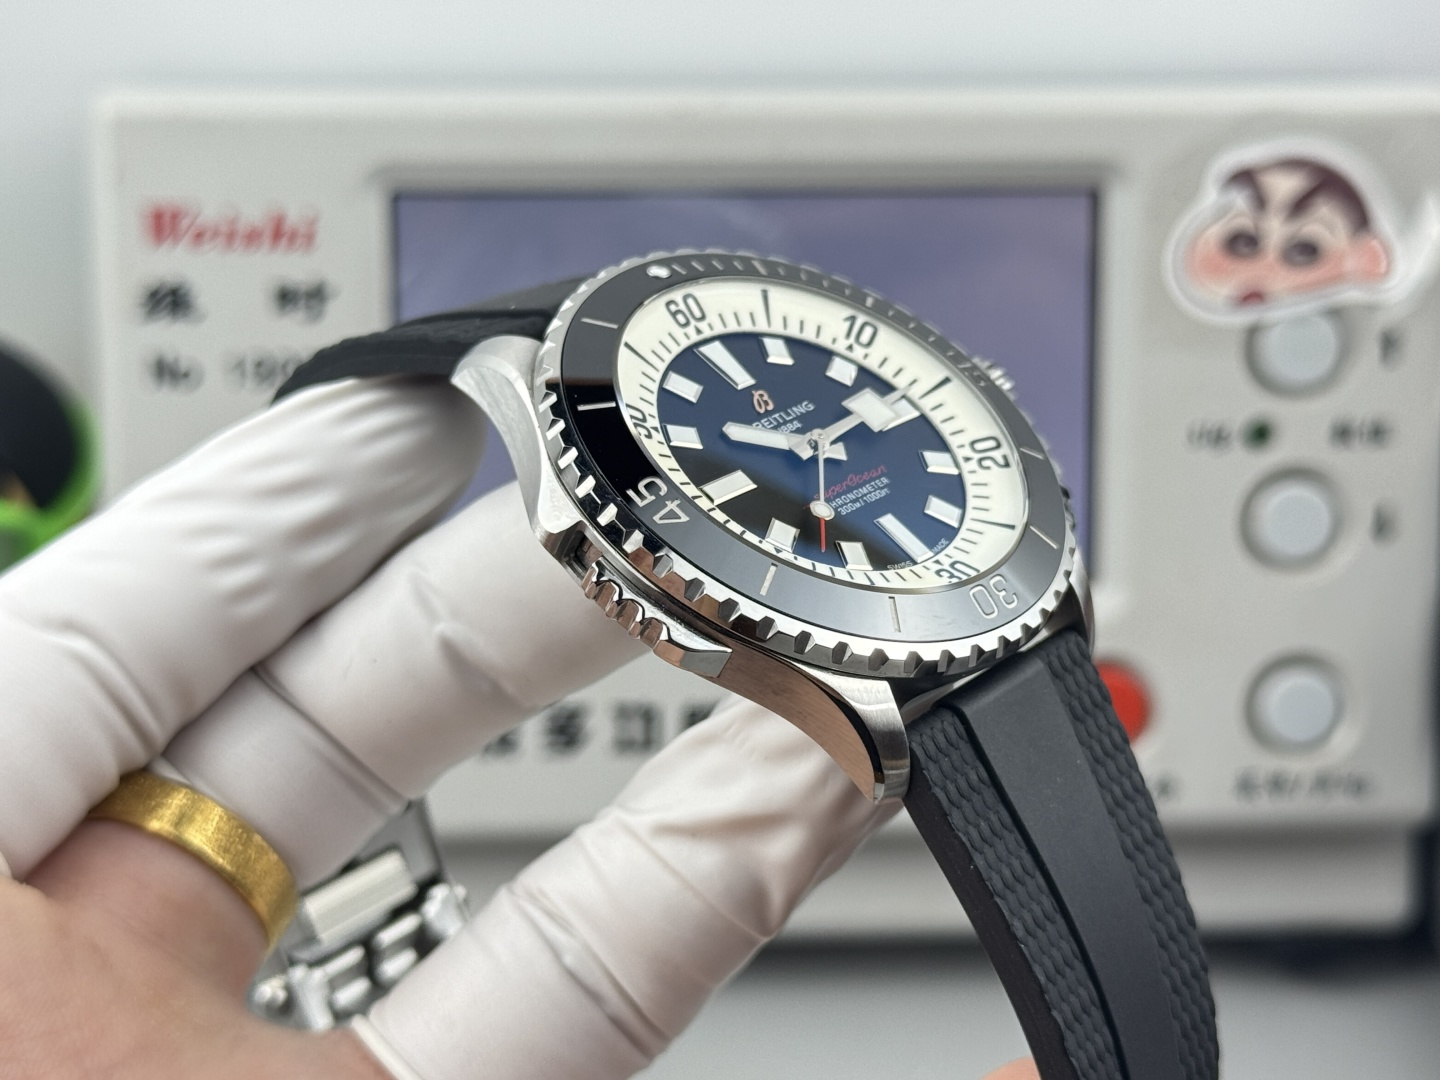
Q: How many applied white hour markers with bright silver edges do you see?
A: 12